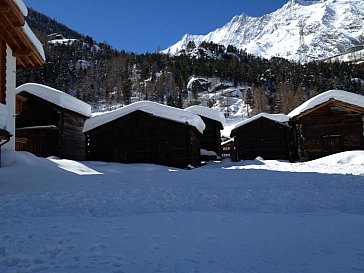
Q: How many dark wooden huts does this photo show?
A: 5